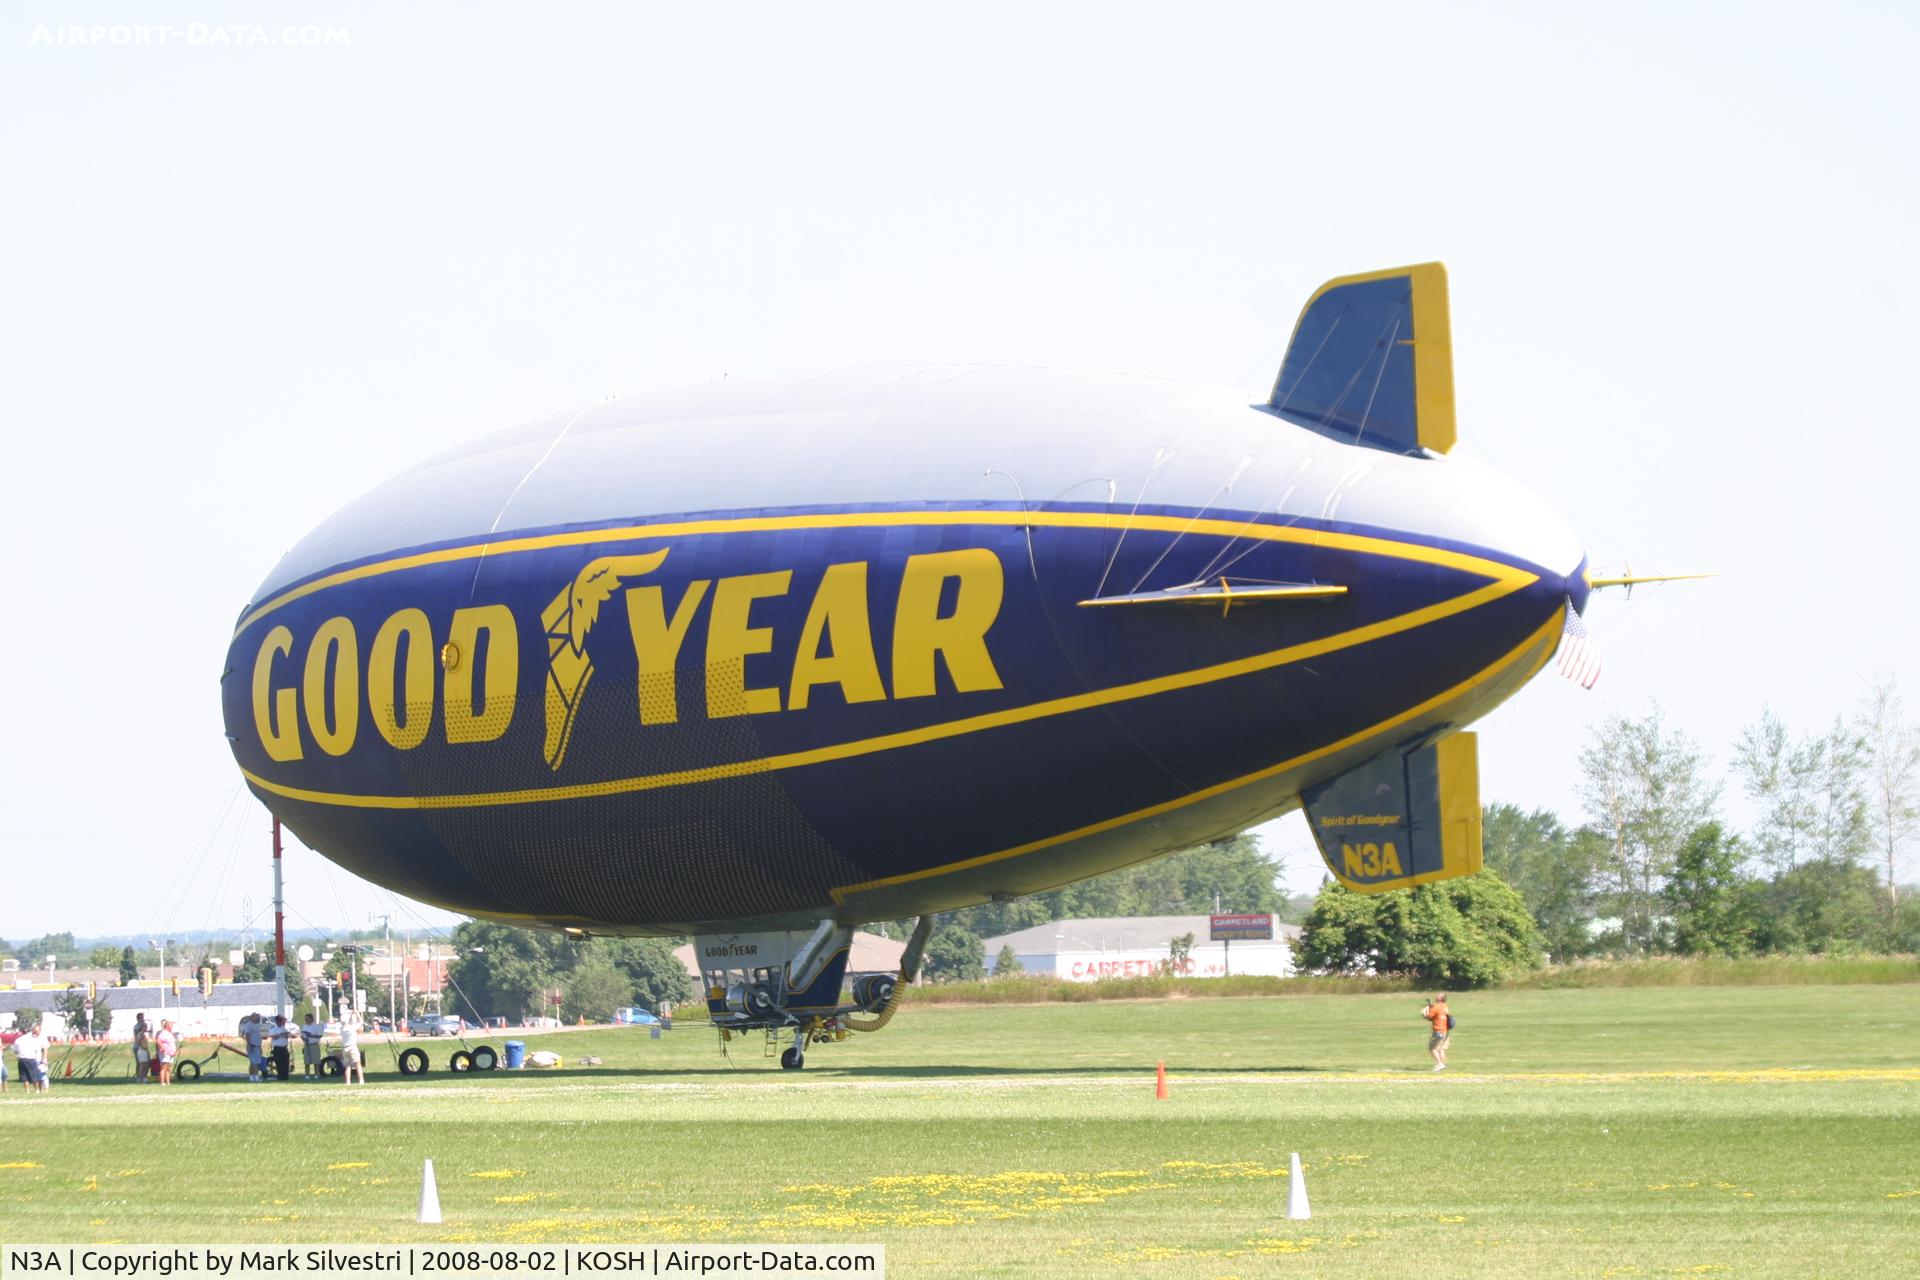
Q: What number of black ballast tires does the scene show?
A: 5